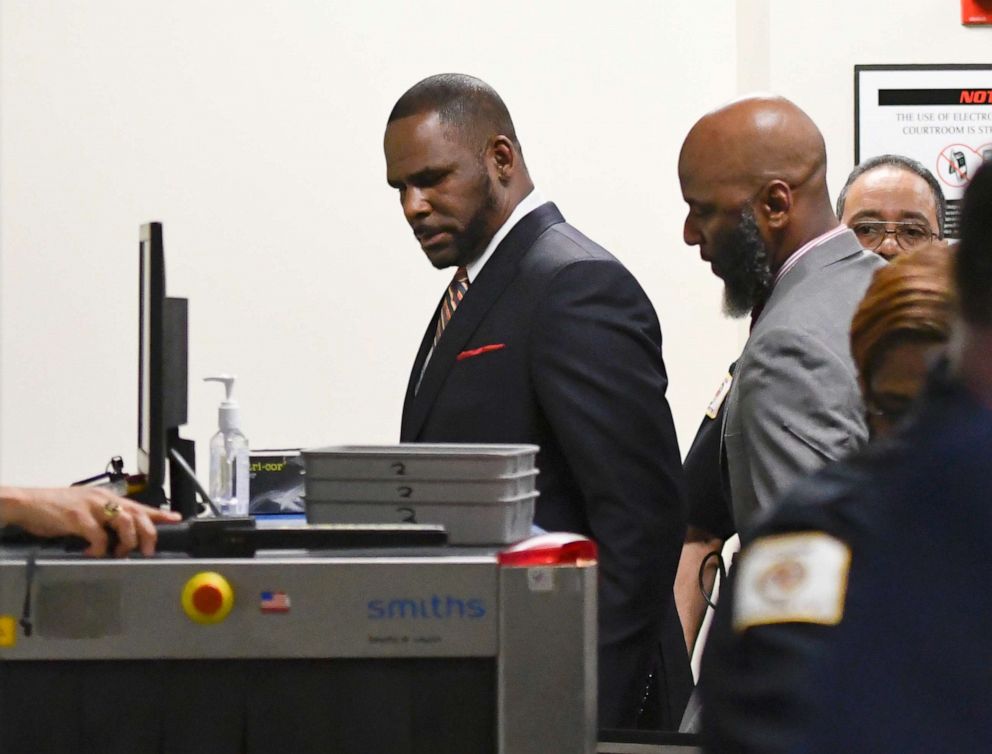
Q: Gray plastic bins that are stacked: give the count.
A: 3